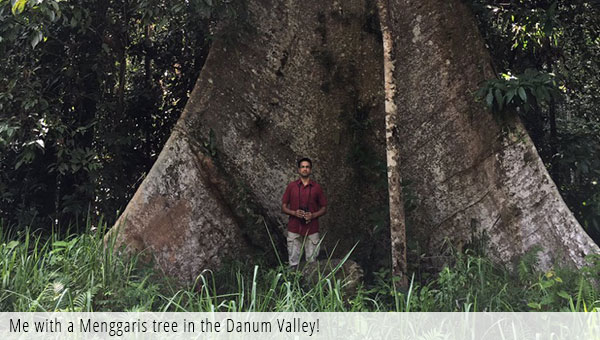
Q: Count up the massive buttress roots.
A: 2